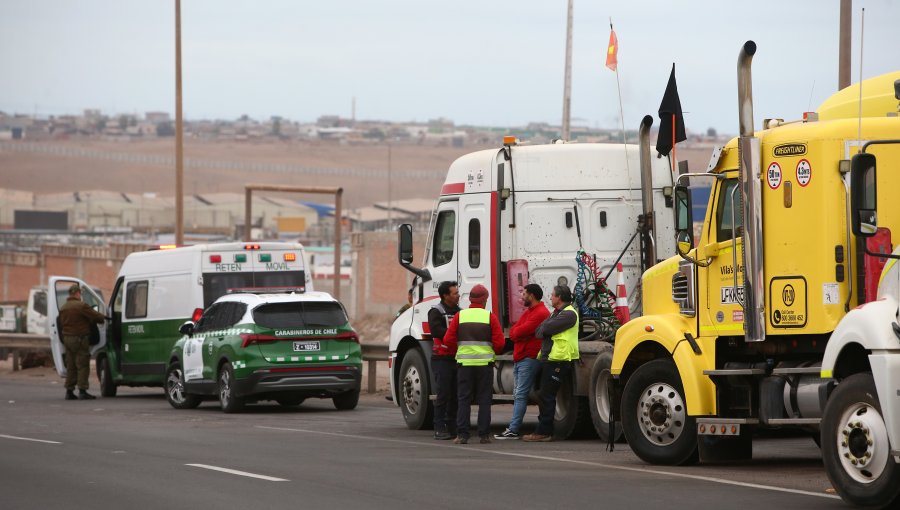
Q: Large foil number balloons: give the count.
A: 0